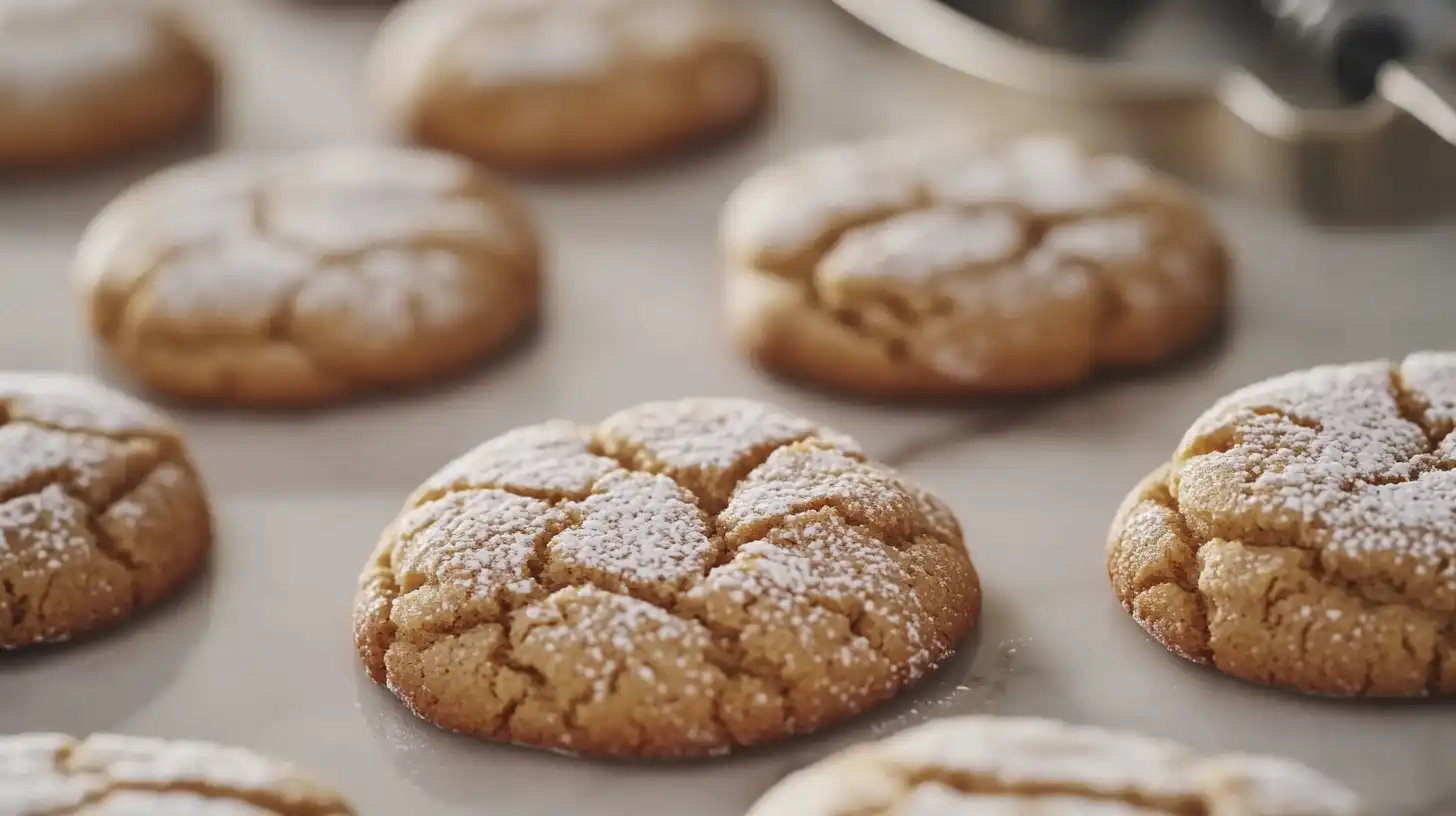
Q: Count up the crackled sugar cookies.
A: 9